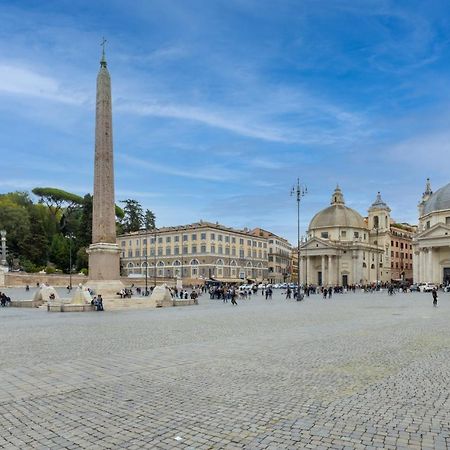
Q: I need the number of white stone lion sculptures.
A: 3